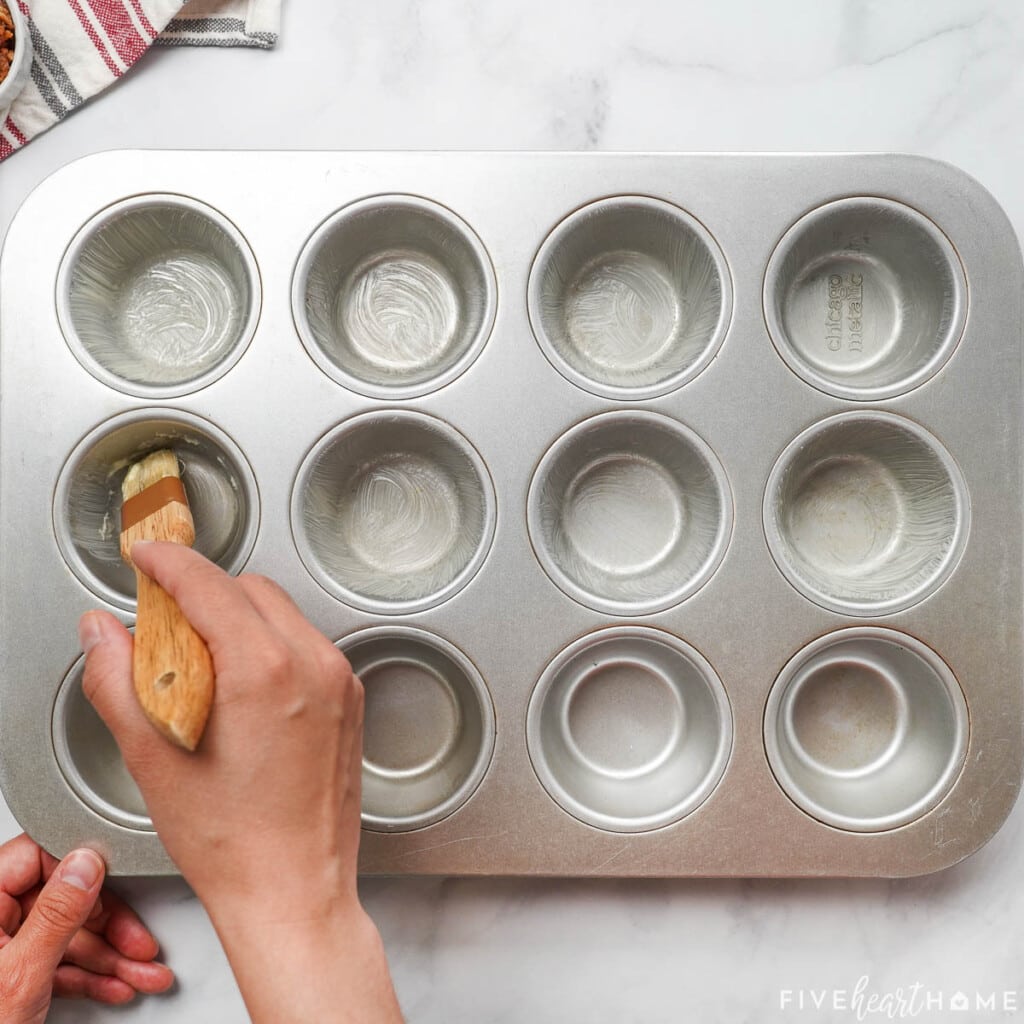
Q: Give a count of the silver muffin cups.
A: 12